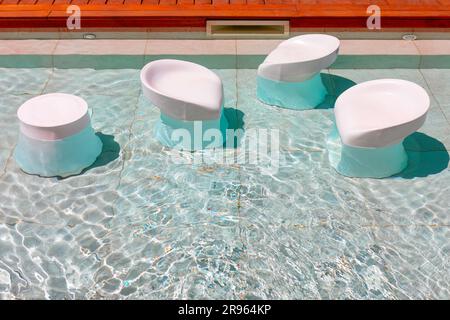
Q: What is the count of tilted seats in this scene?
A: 3